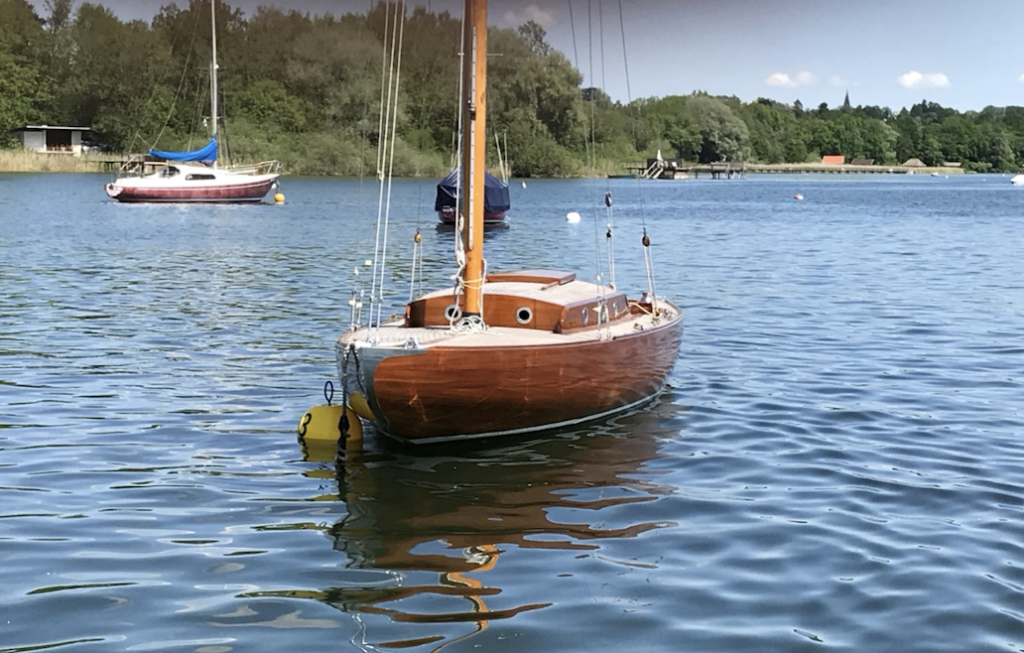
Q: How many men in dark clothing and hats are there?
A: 0